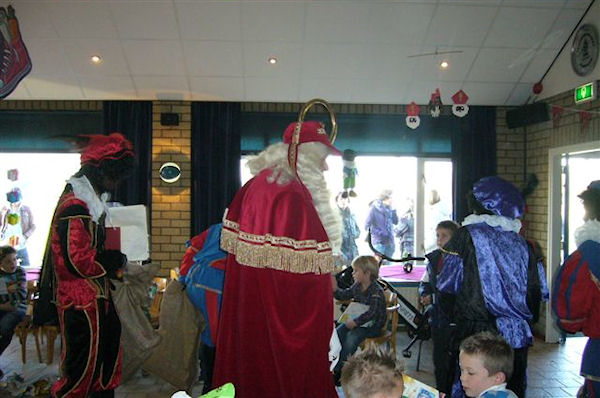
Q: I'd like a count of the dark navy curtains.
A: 3